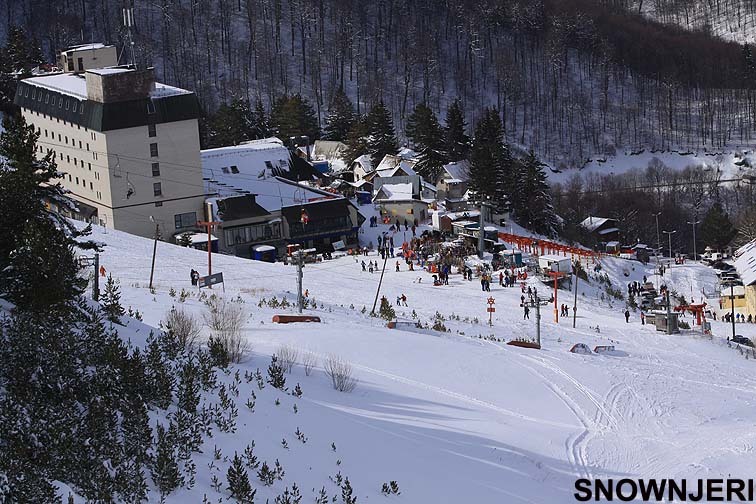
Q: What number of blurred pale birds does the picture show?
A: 0